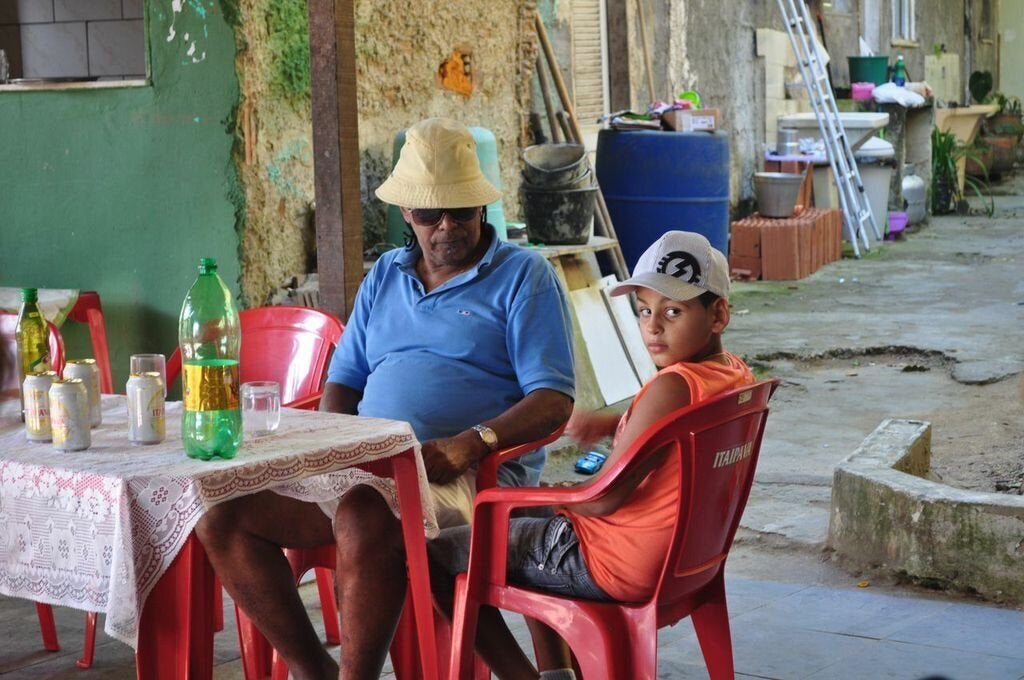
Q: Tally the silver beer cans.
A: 4